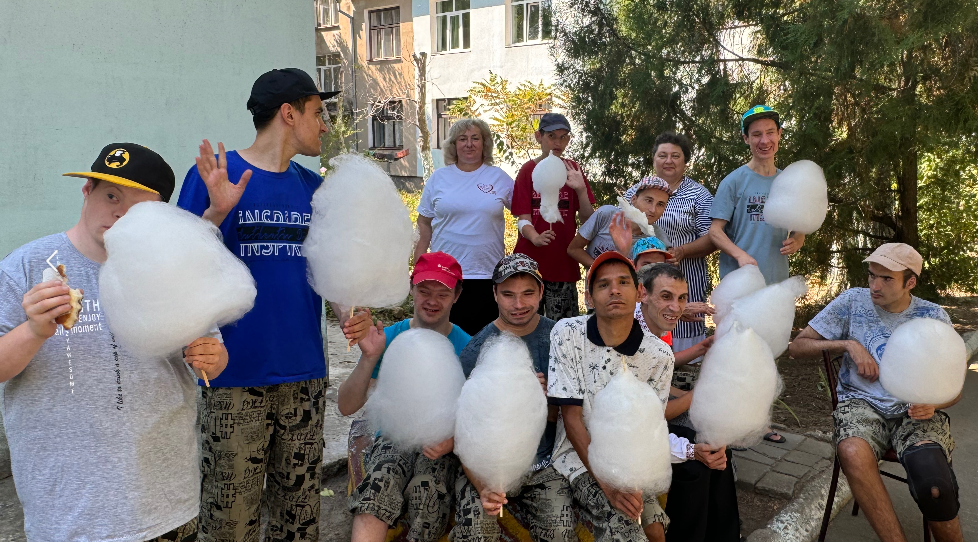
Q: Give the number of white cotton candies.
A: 12